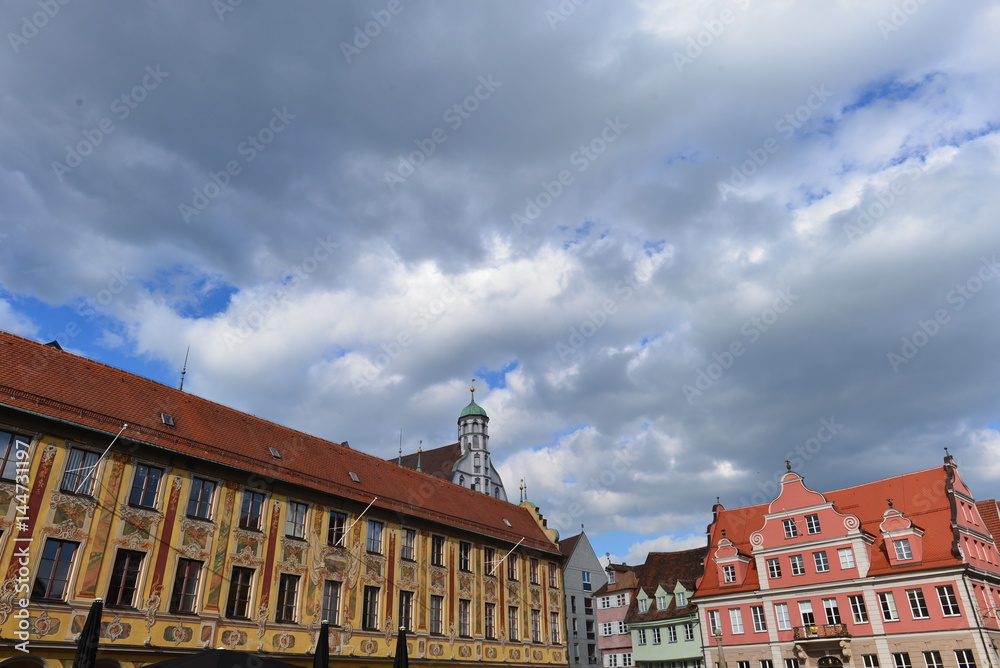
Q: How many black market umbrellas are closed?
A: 3